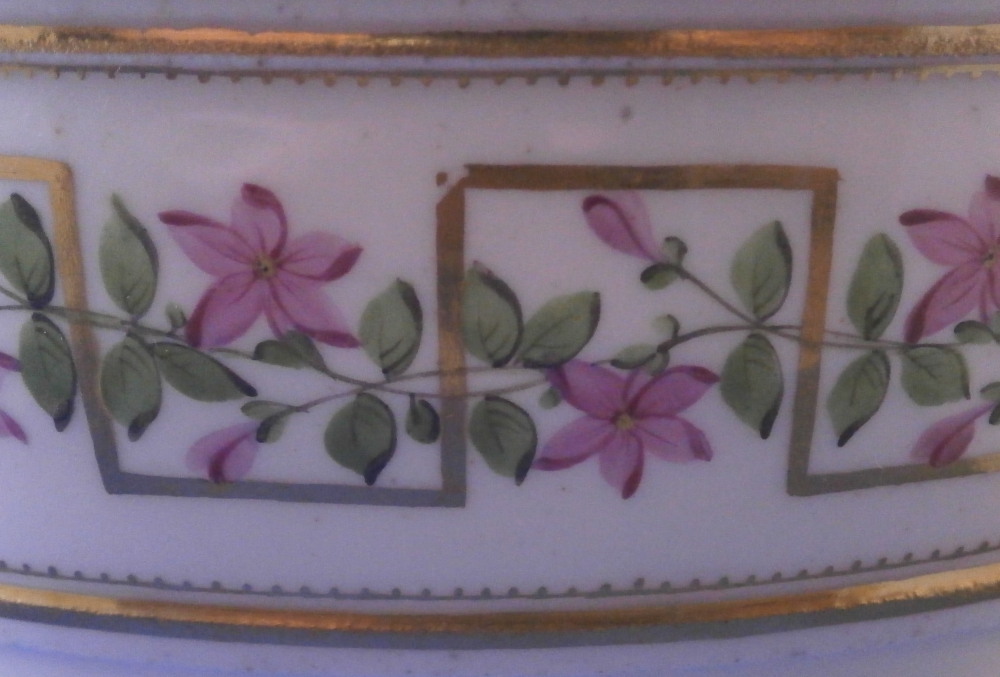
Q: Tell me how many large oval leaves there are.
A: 15